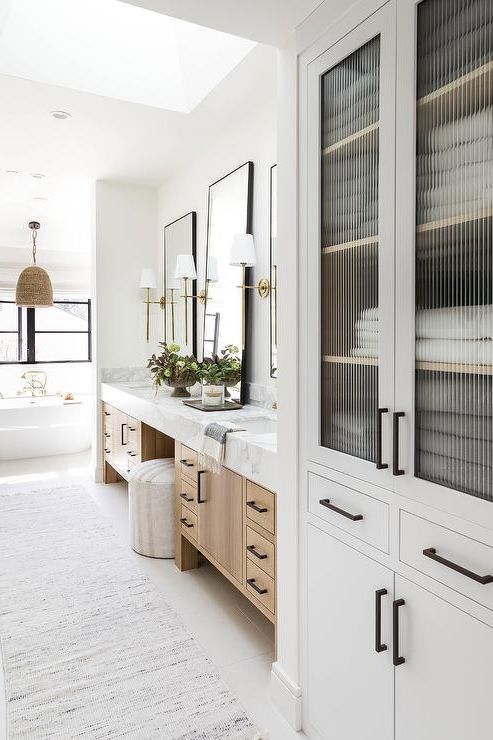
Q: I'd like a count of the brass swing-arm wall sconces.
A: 3